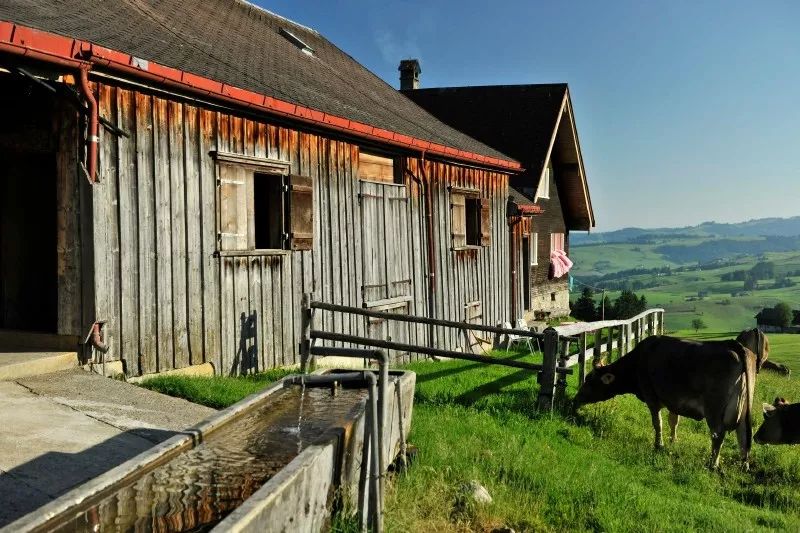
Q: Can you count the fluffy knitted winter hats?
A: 0